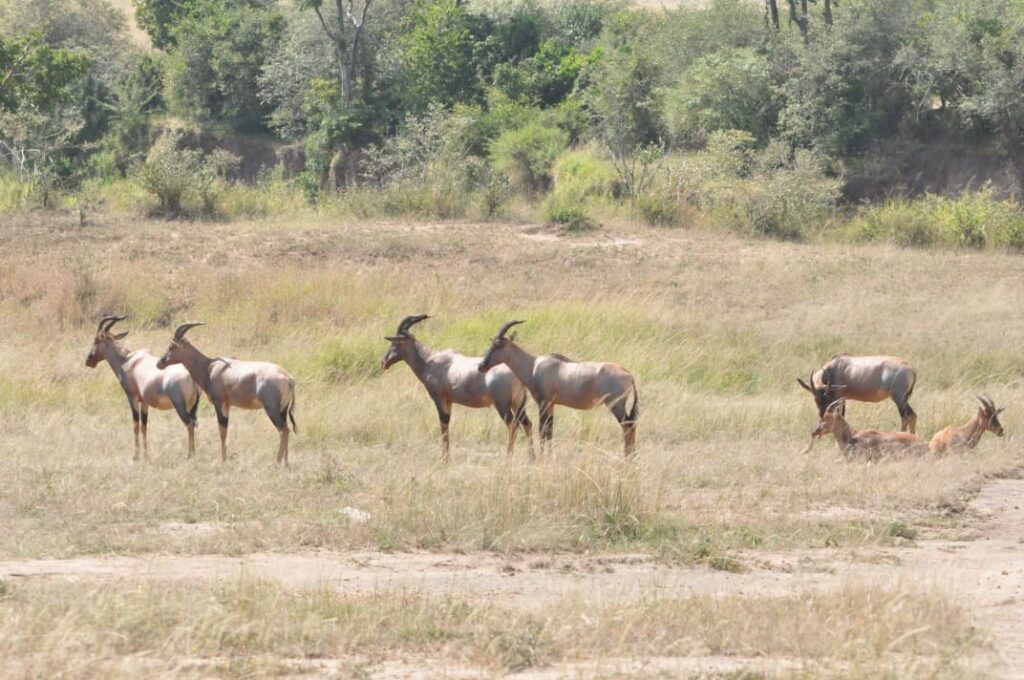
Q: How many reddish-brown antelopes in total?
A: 7